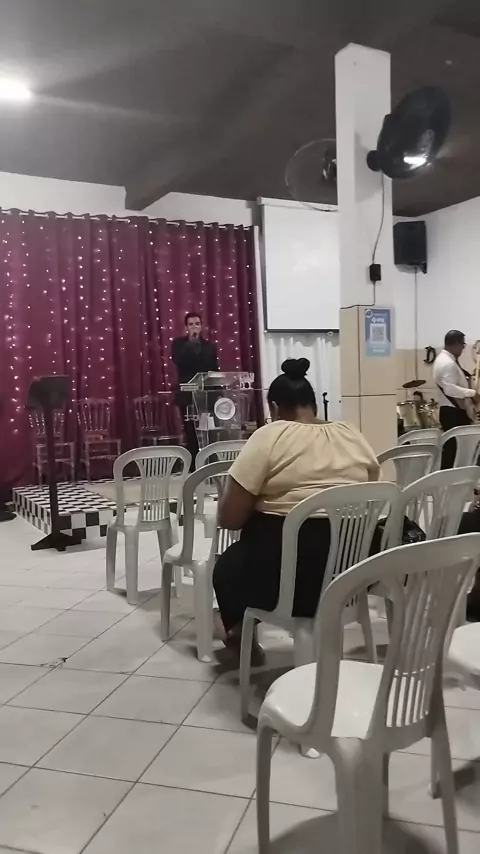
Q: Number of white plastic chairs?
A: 10